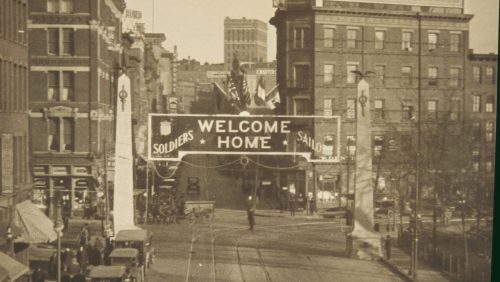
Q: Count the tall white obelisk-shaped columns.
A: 2